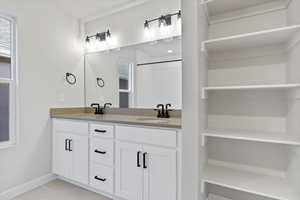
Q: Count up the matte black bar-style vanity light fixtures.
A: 2